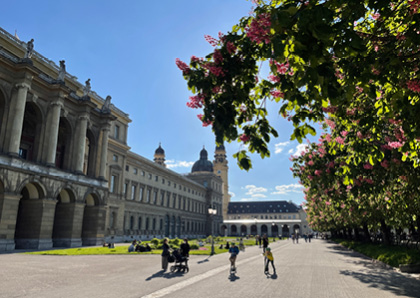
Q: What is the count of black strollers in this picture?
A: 1